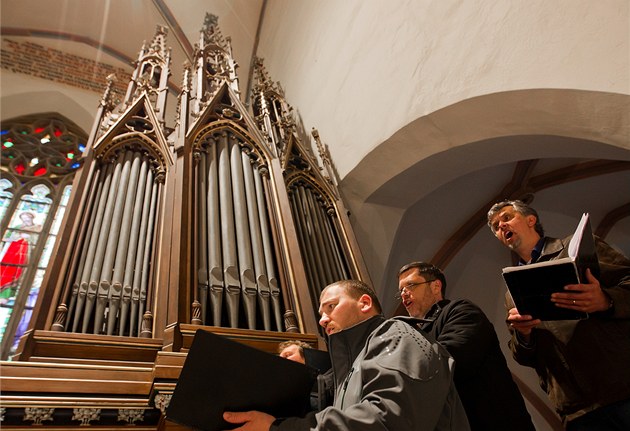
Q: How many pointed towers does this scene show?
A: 3